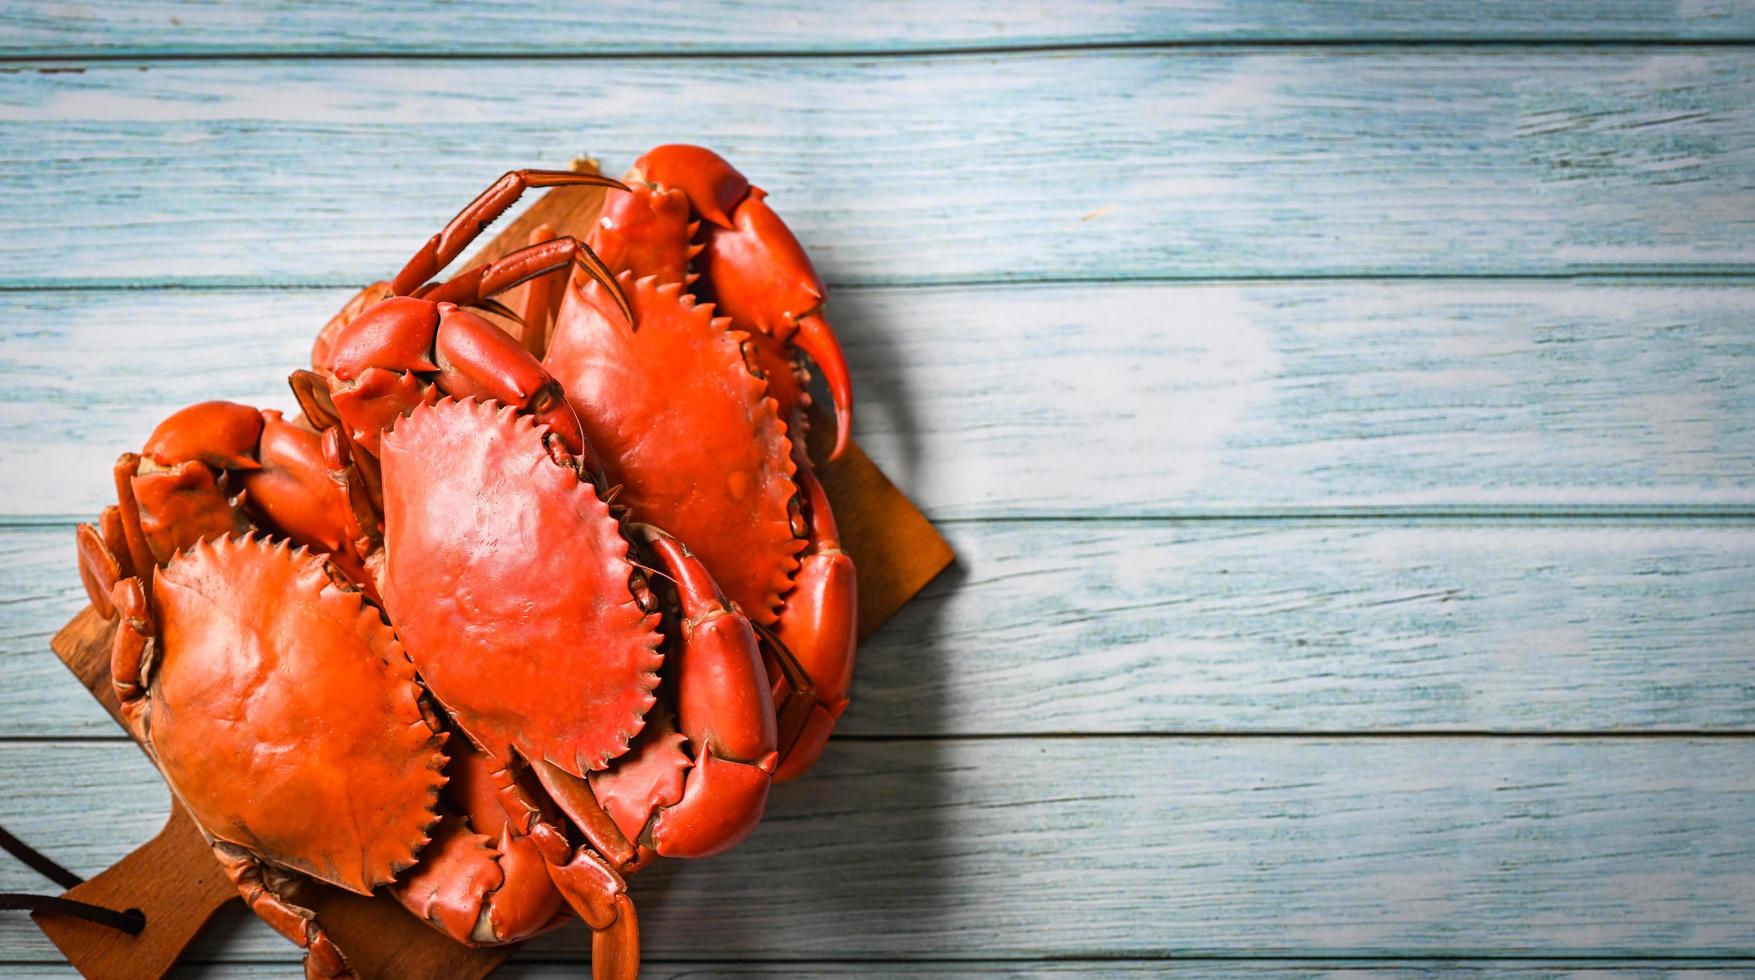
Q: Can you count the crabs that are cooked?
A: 3